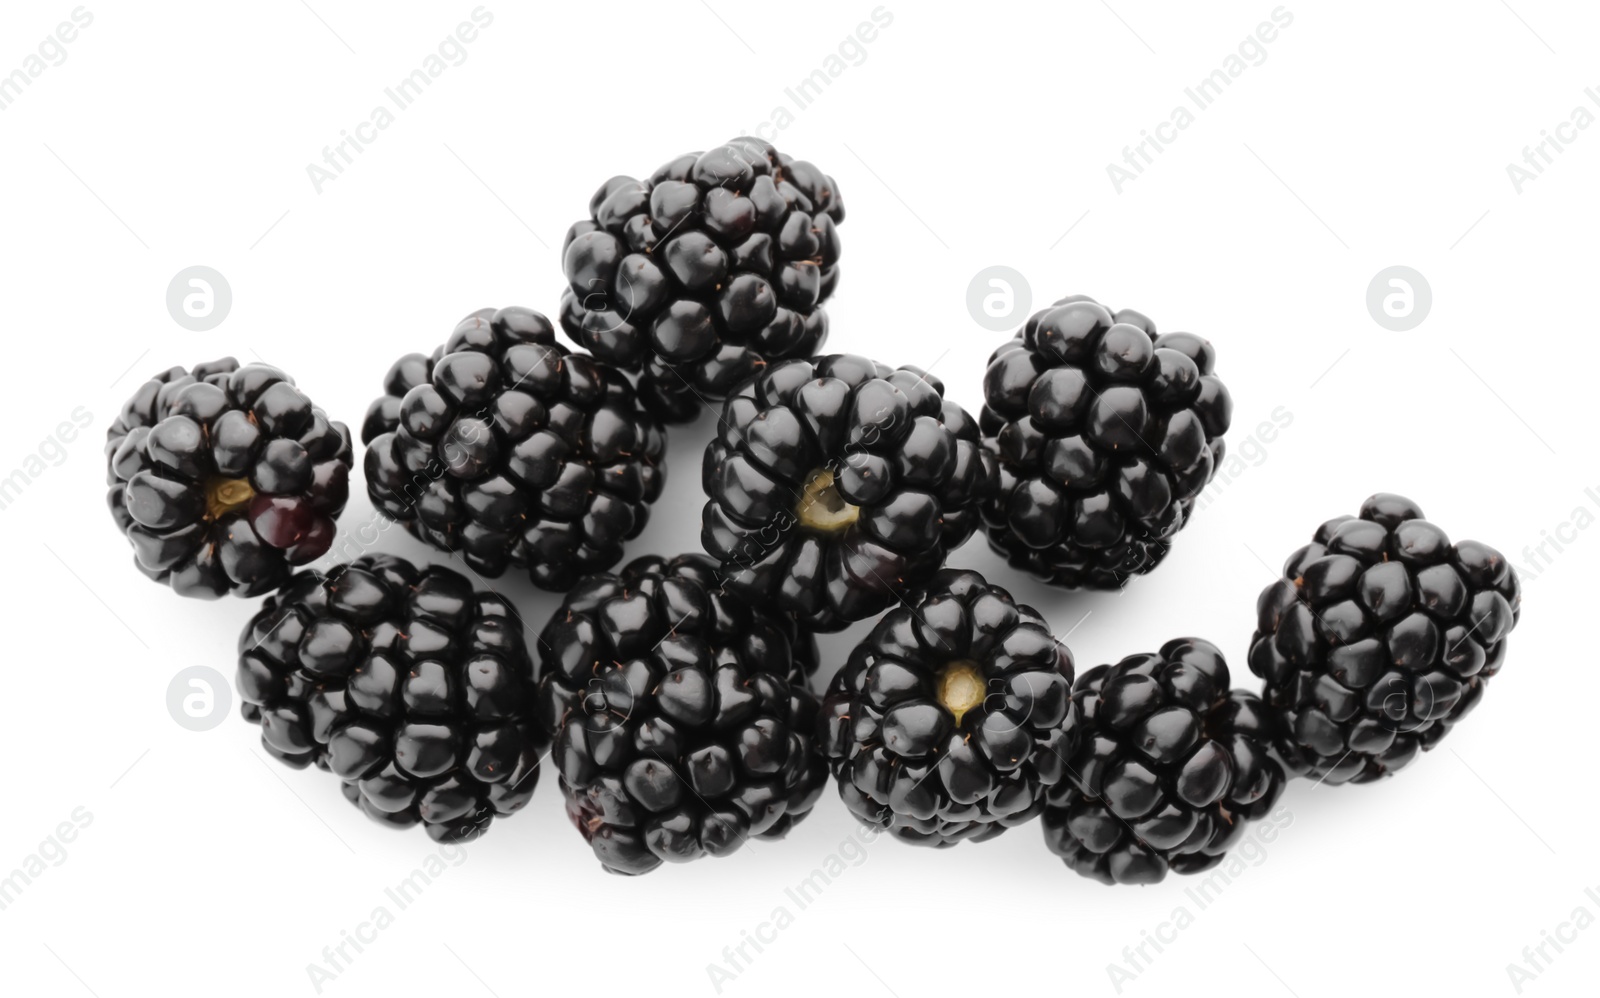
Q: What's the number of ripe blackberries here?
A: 10